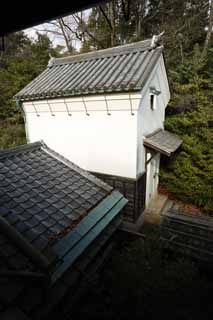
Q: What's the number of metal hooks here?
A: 6